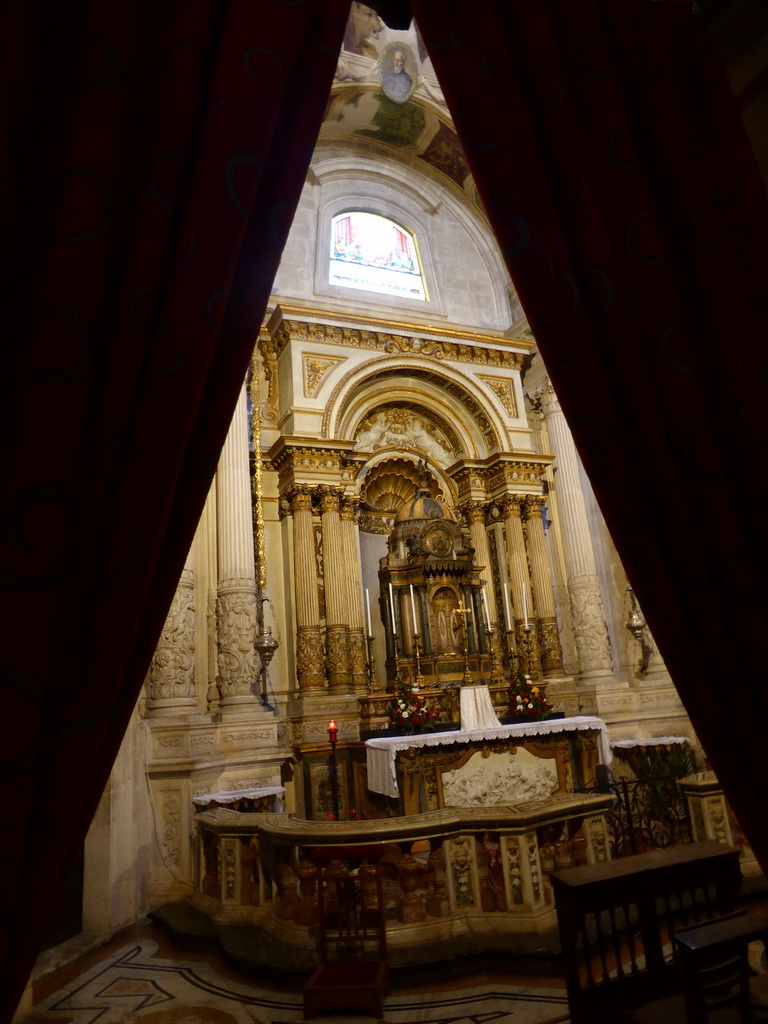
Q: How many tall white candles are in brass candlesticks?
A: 6